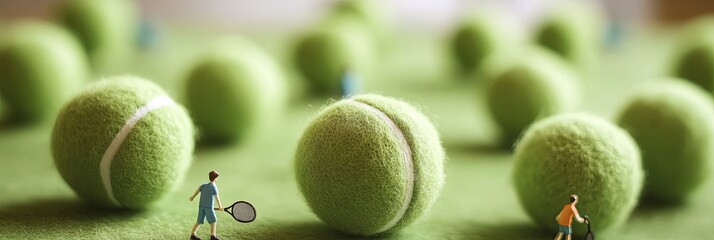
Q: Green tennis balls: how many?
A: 13